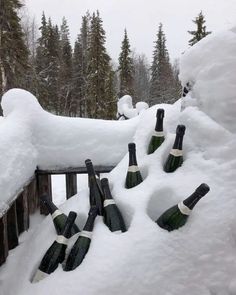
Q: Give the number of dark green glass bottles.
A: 9